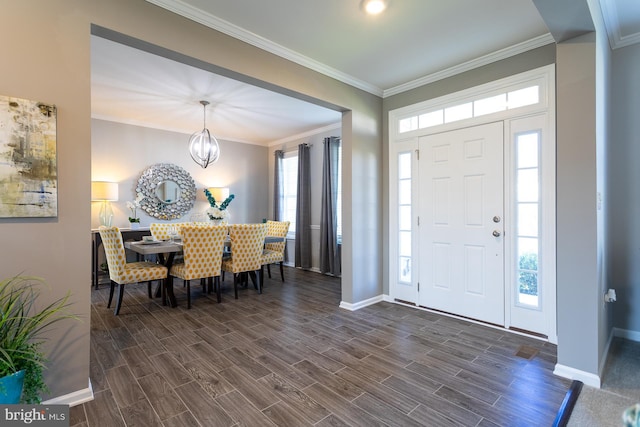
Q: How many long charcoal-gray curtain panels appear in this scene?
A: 3